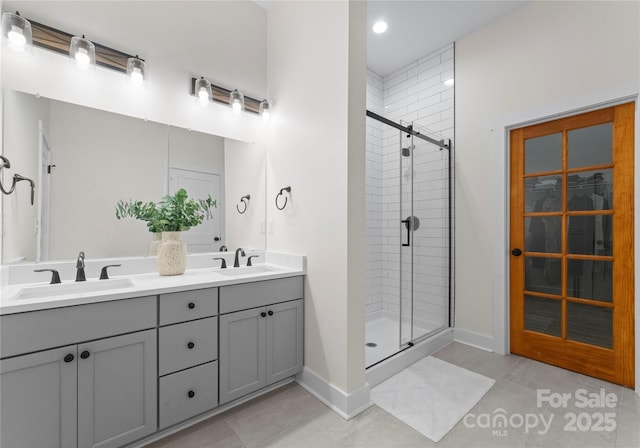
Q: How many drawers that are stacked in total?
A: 3